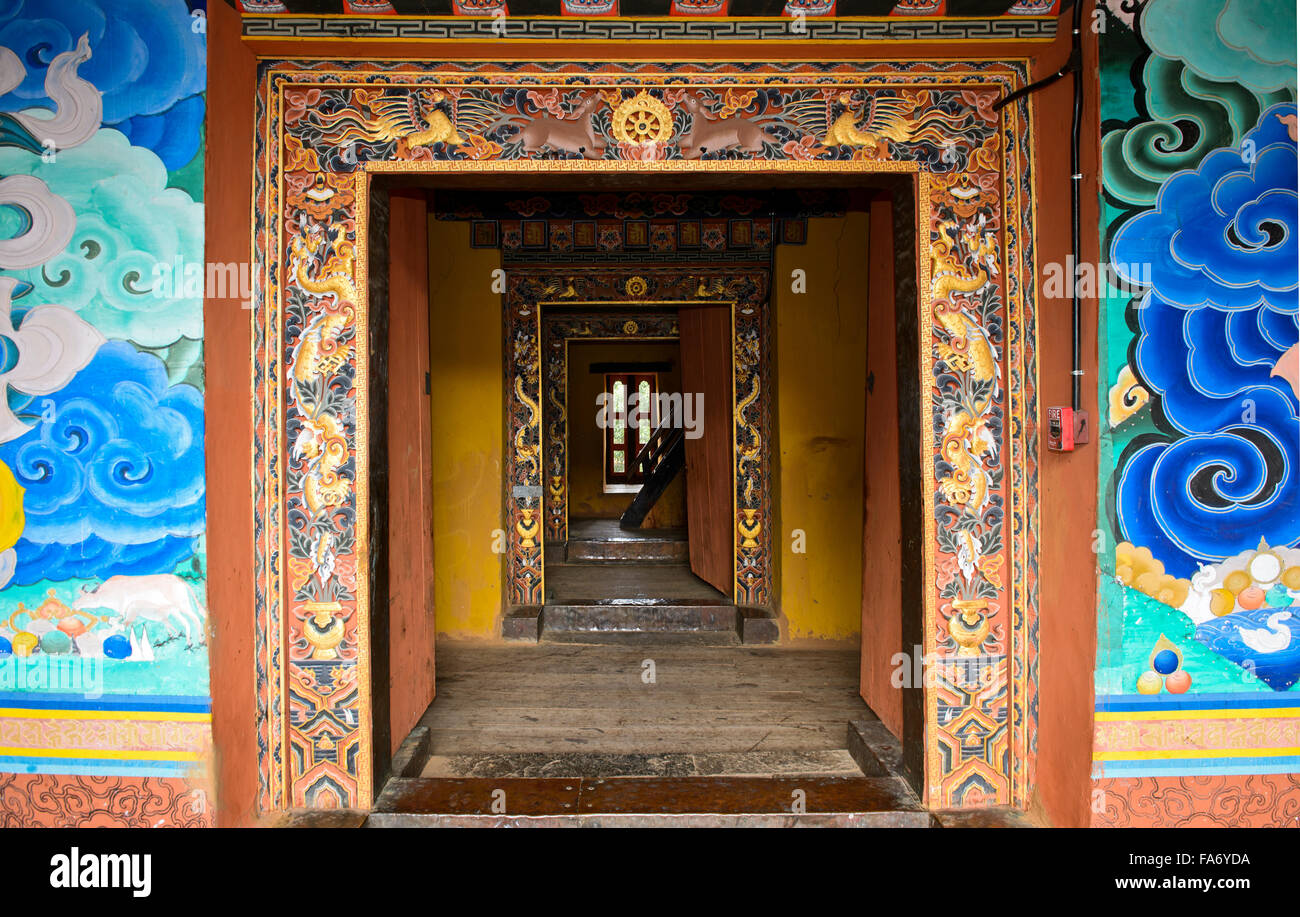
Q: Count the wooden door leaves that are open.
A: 3